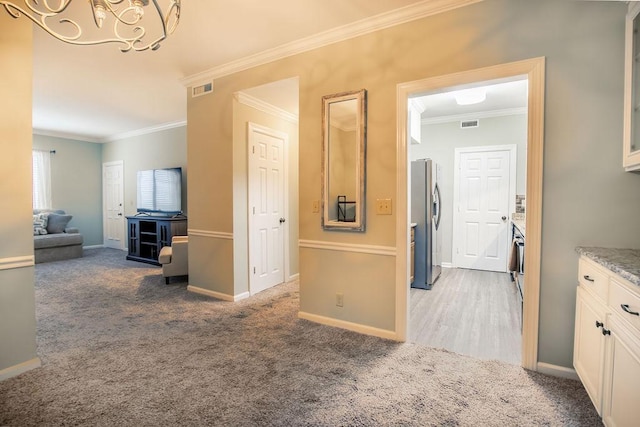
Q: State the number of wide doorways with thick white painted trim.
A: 1